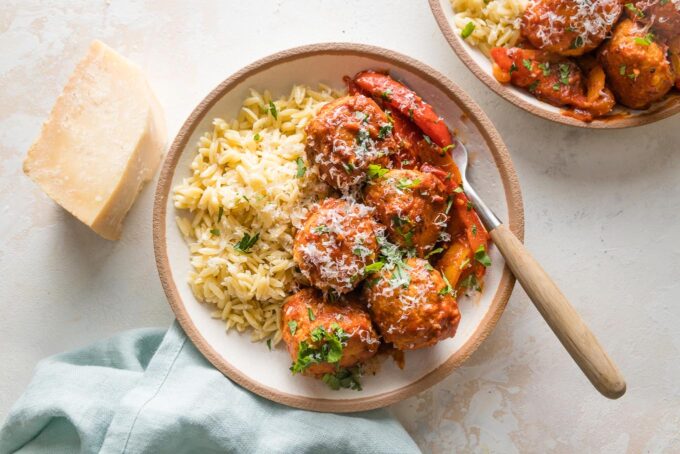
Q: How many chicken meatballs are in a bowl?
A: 5